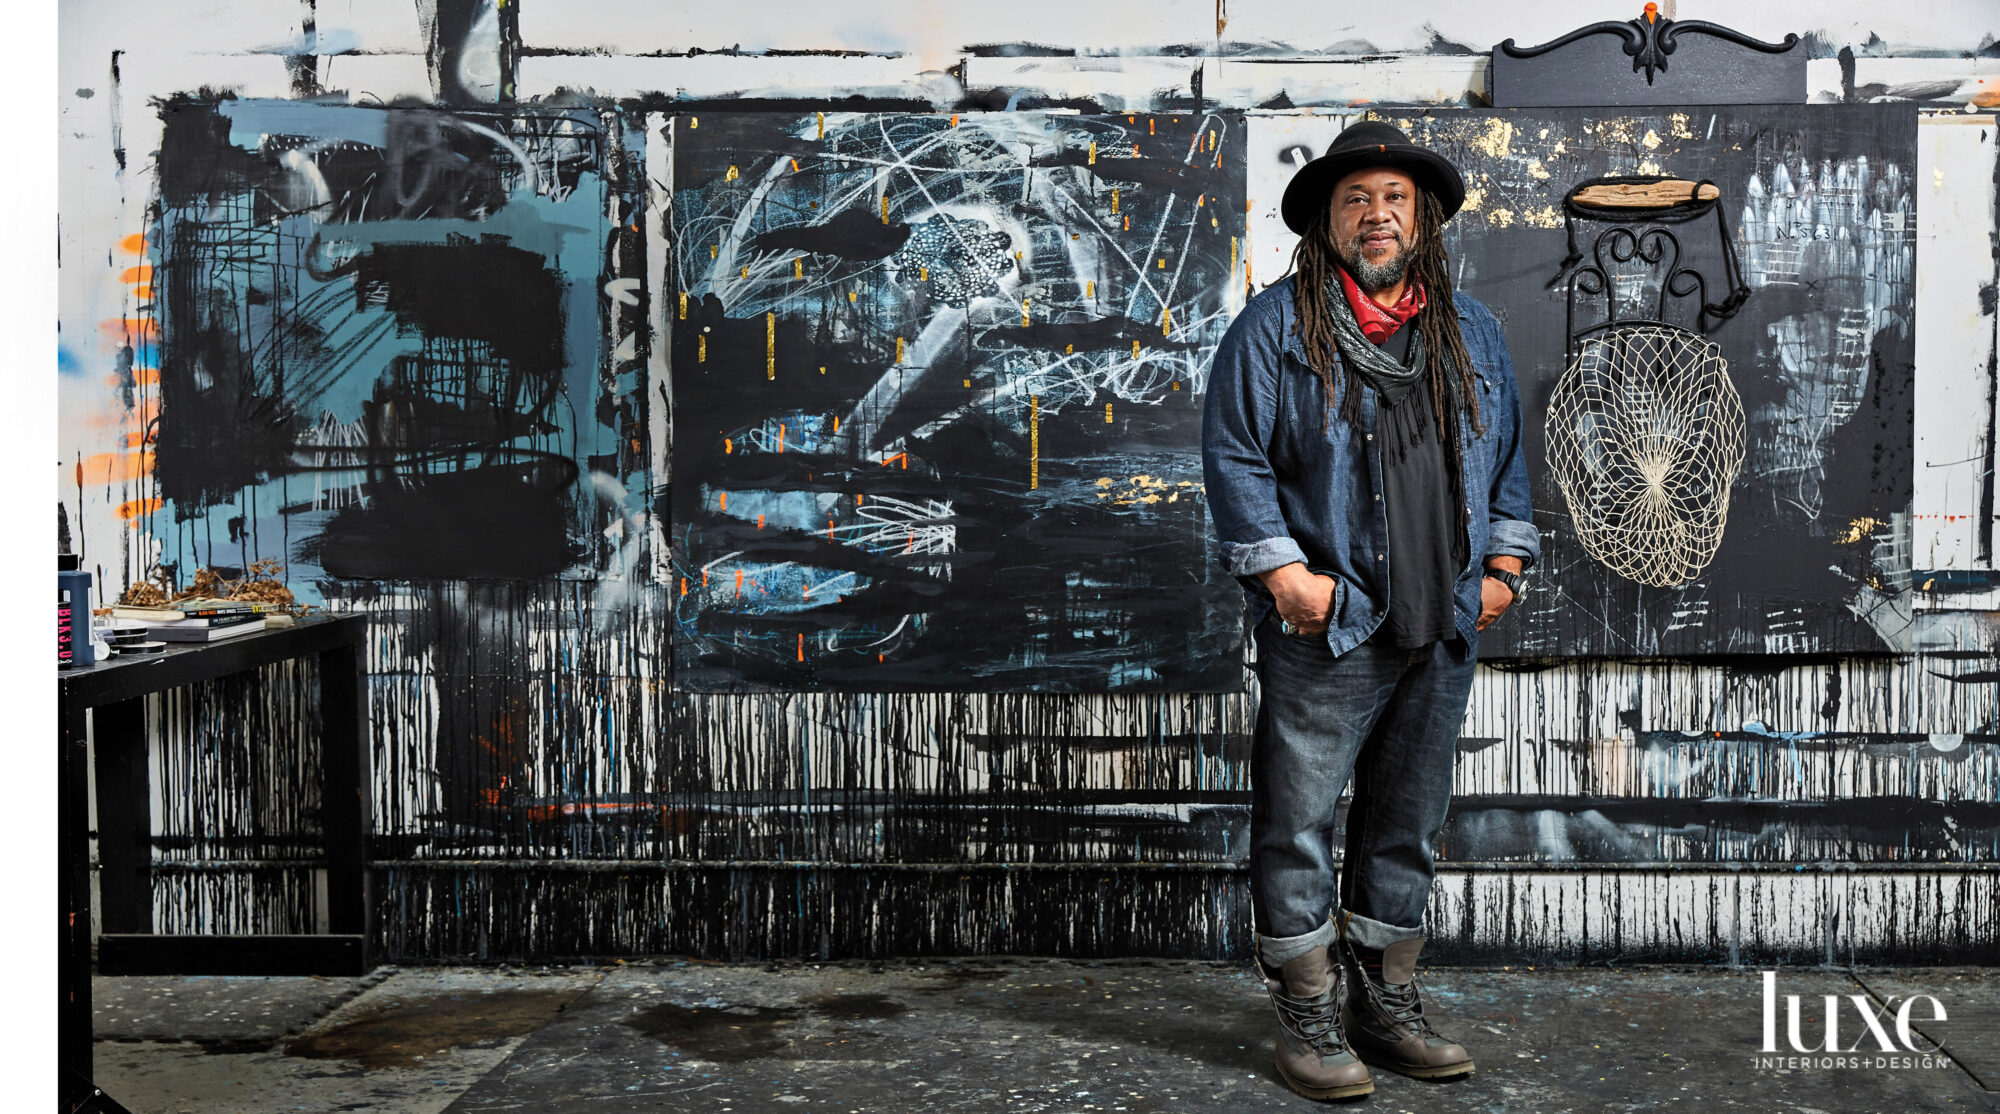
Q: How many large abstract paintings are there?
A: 3